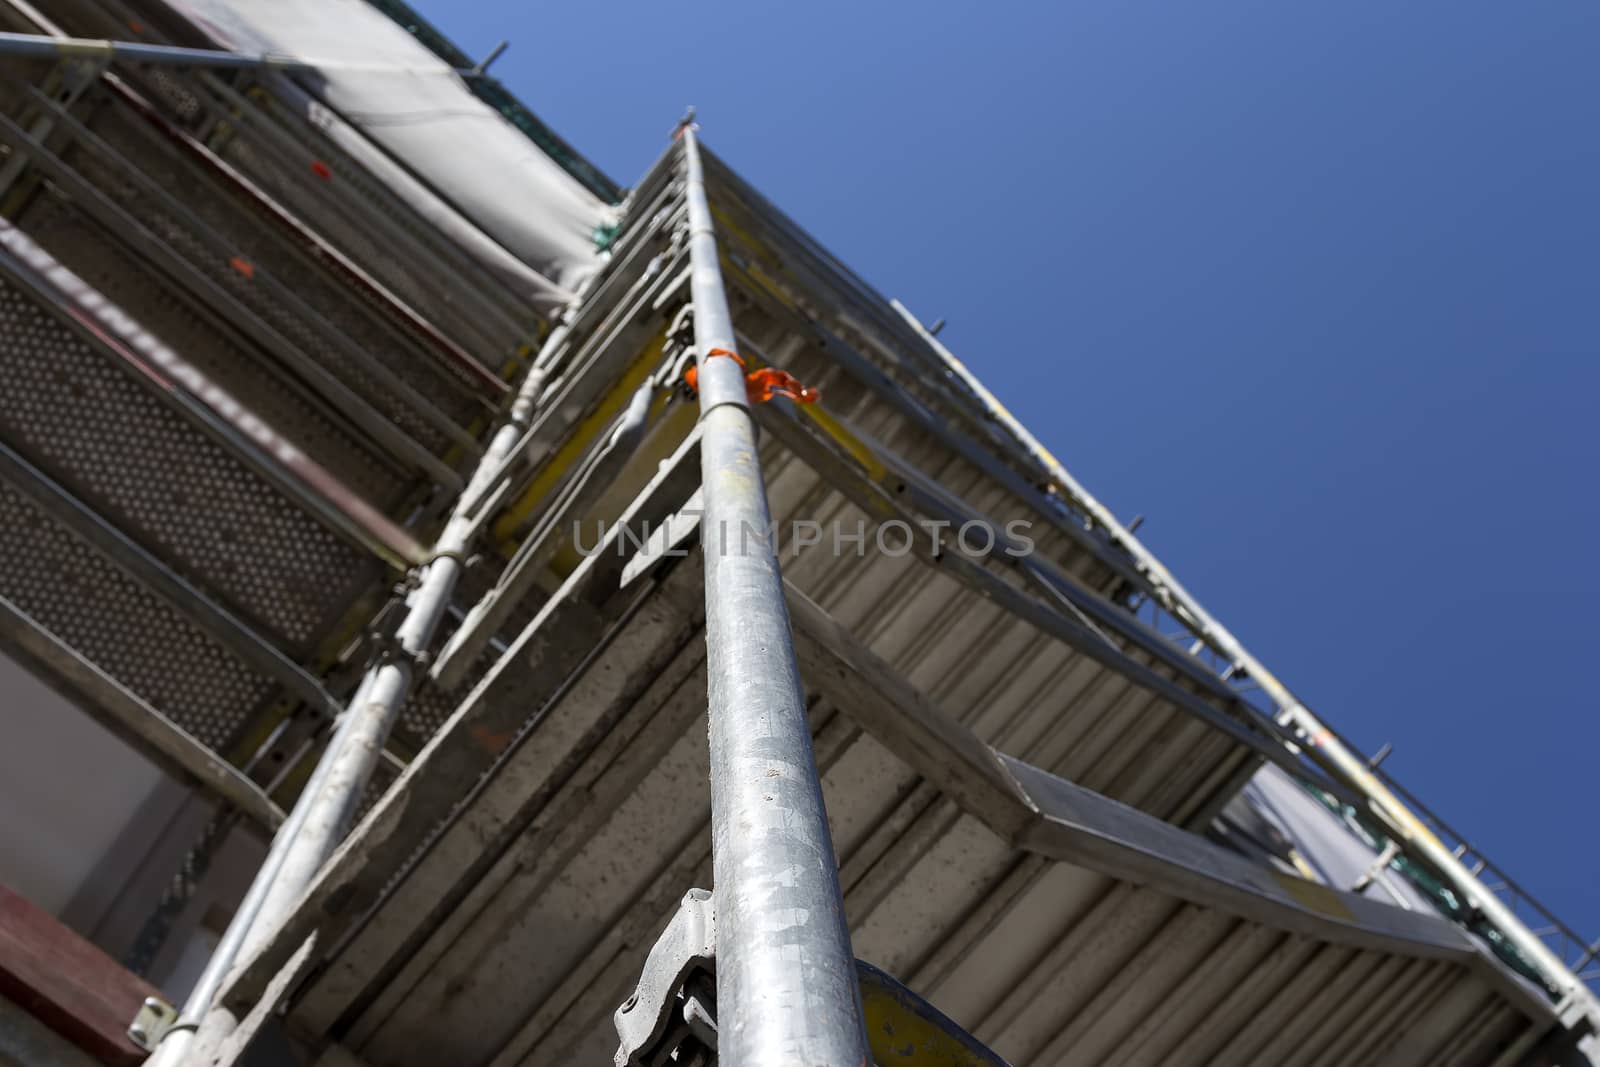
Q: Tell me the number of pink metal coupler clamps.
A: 0